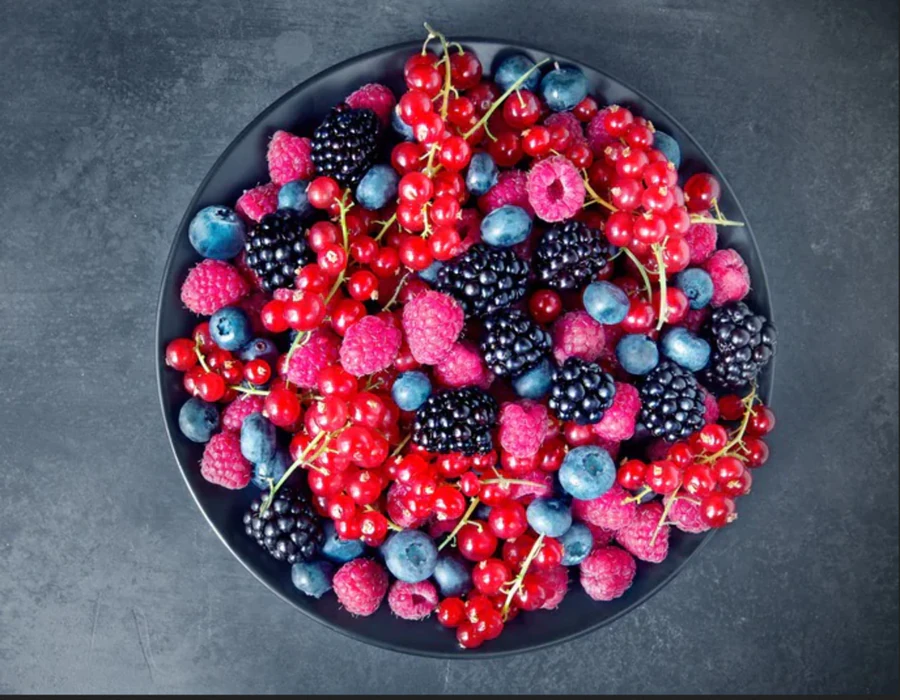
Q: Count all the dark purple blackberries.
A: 10